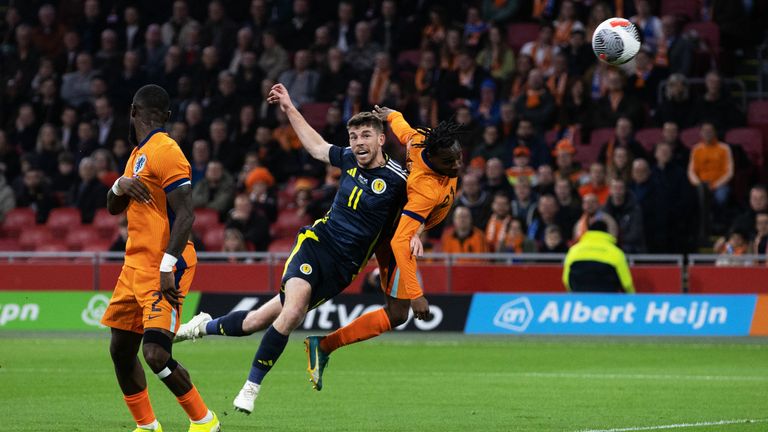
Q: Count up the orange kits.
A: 2